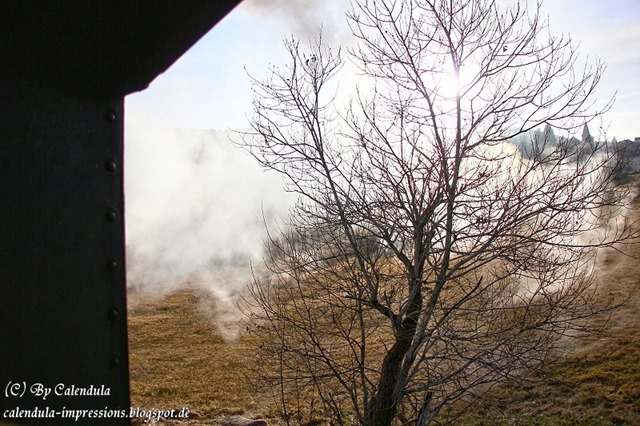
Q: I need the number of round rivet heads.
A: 6